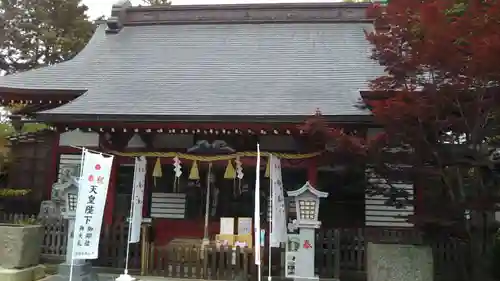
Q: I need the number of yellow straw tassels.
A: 4